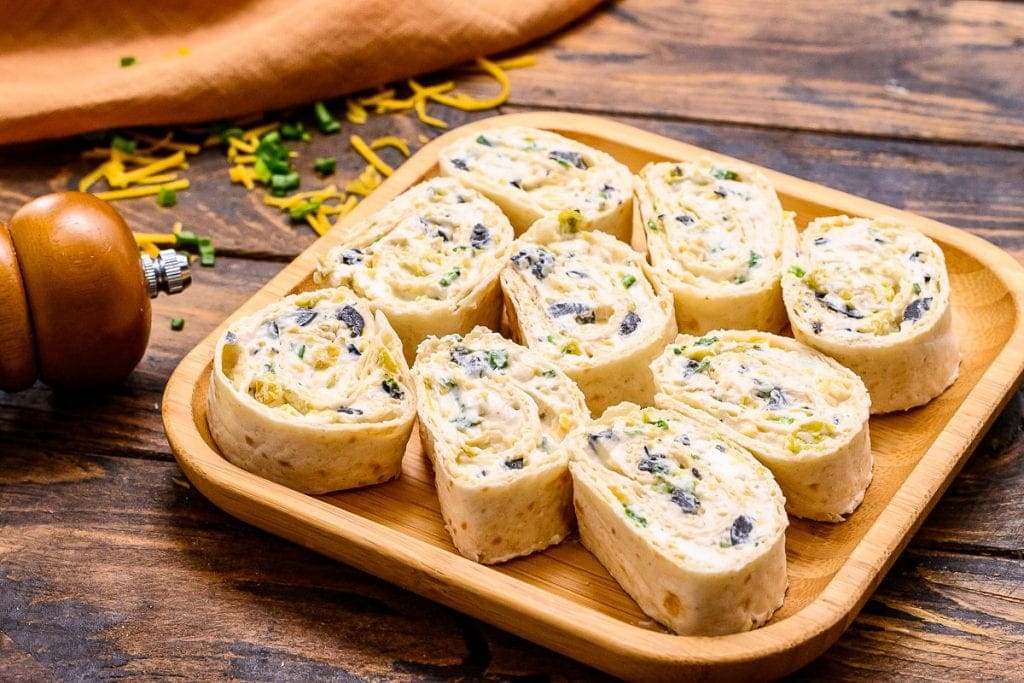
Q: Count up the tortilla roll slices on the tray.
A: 9